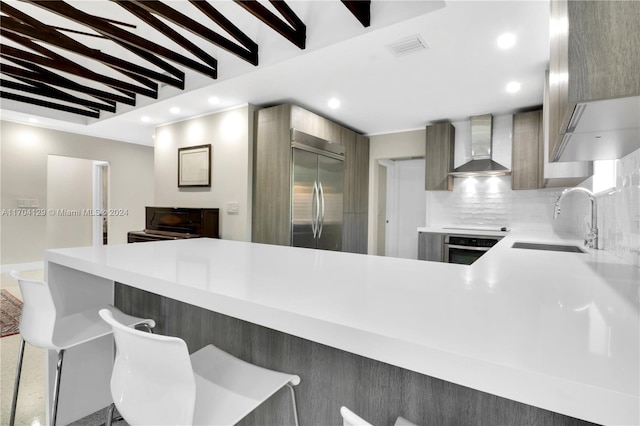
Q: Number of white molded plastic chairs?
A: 3